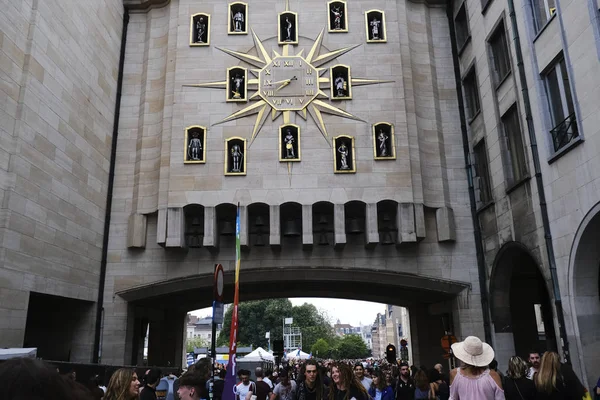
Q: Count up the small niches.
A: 12